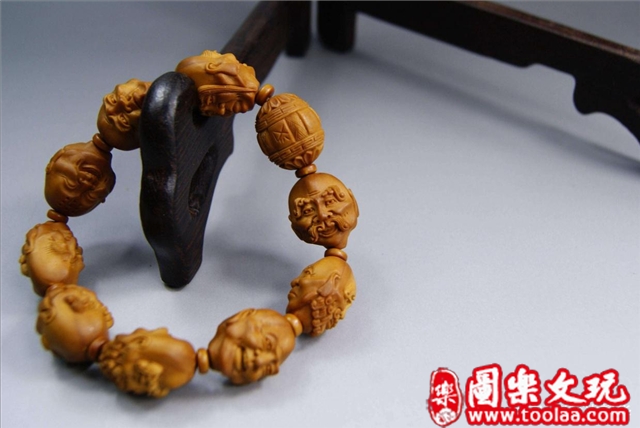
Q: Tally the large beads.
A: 10